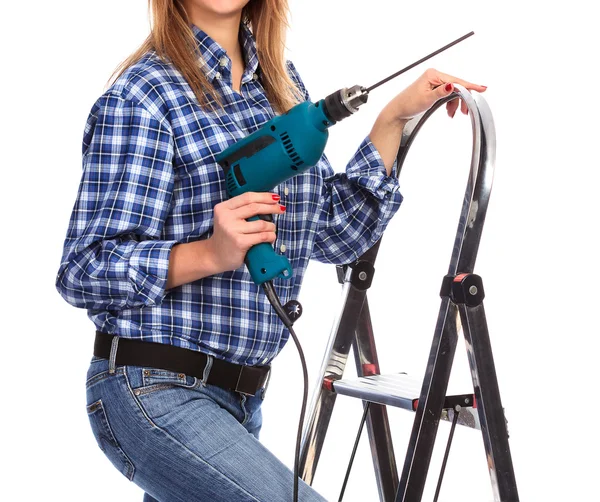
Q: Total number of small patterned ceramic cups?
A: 0